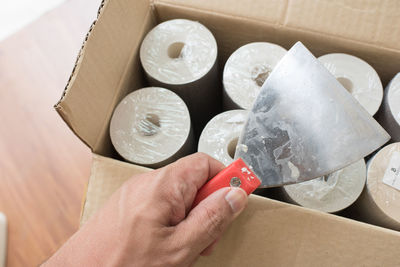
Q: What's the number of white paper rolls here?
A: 8